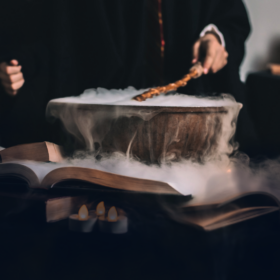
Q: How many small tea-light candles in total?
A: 3